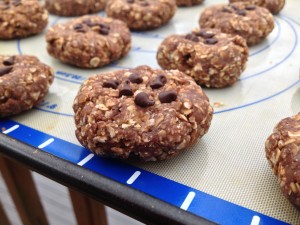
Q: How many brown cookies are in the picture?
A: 11